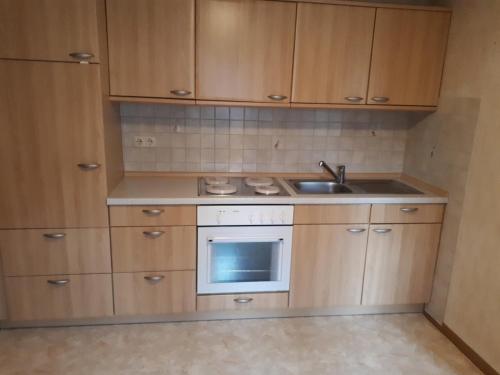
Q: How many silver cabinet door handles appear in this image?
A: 15